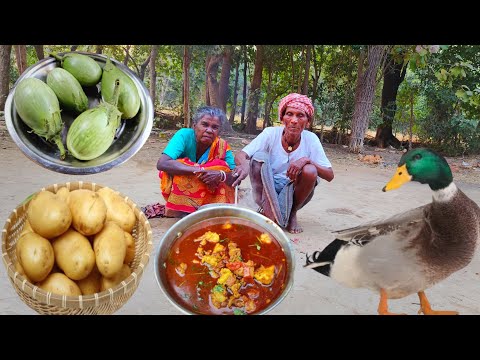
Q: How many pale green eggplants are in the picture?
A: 5